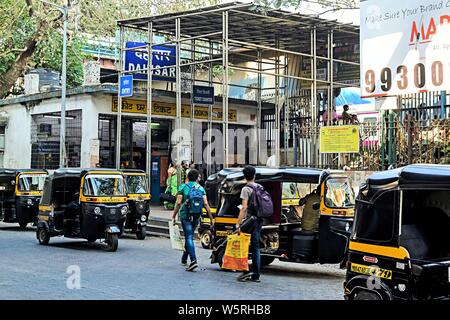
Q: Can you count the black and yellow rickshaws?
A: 6